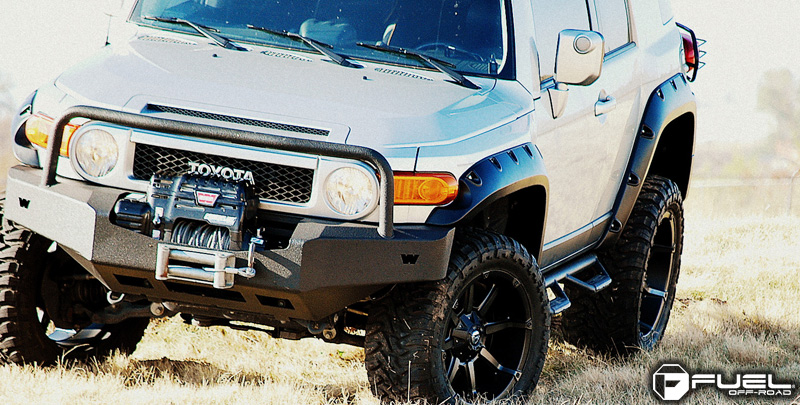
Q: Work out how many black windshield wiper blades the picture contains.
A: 3